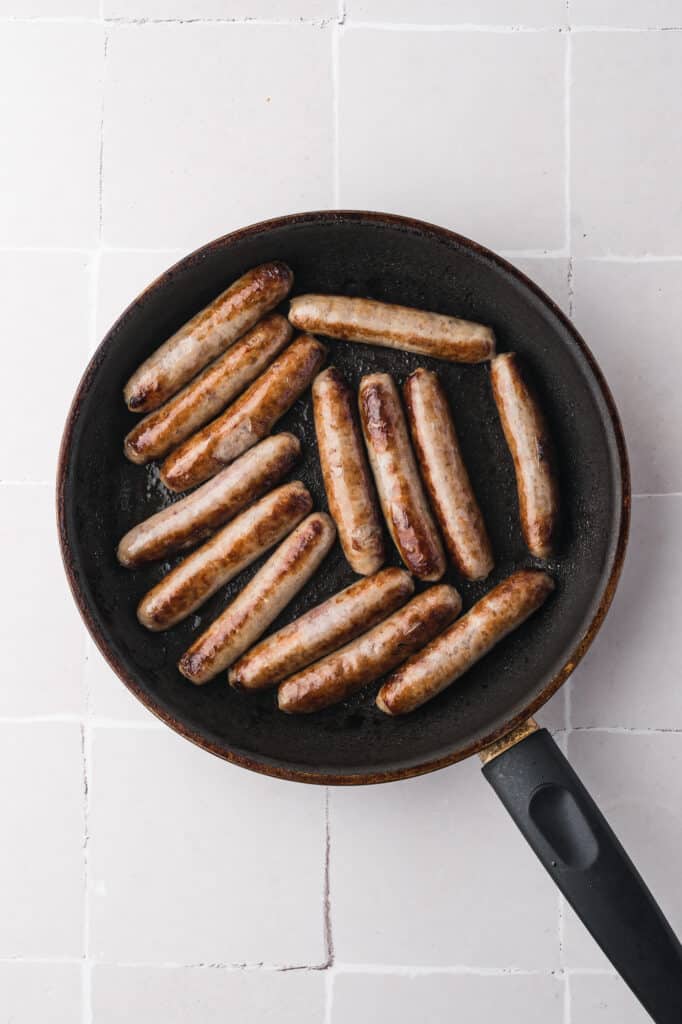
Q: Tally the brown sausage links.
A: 14